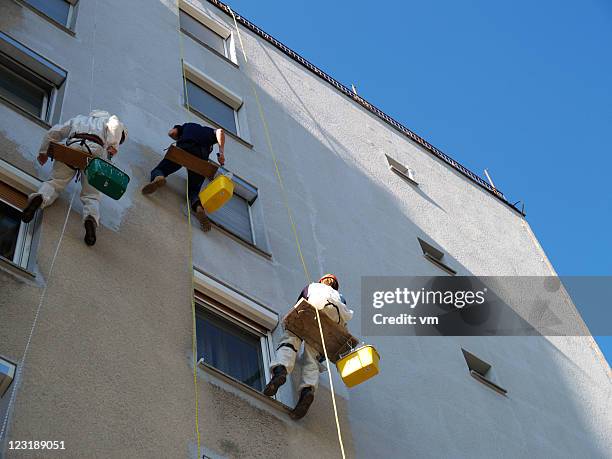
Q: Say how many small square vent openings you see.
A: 3